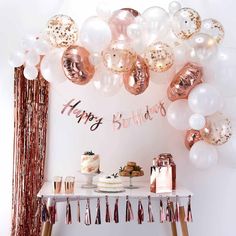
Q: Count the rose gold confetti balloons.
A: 6